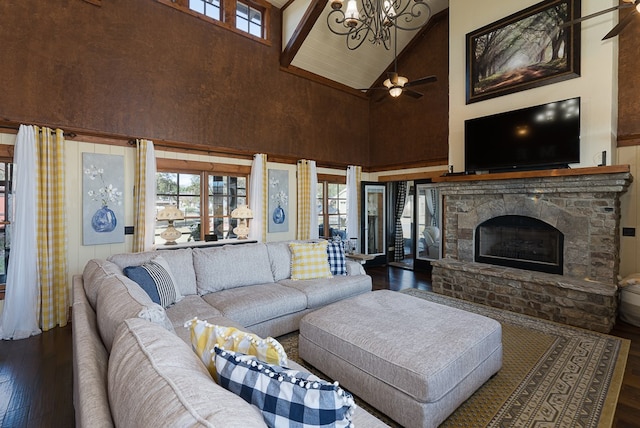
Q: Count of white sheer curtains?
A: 5